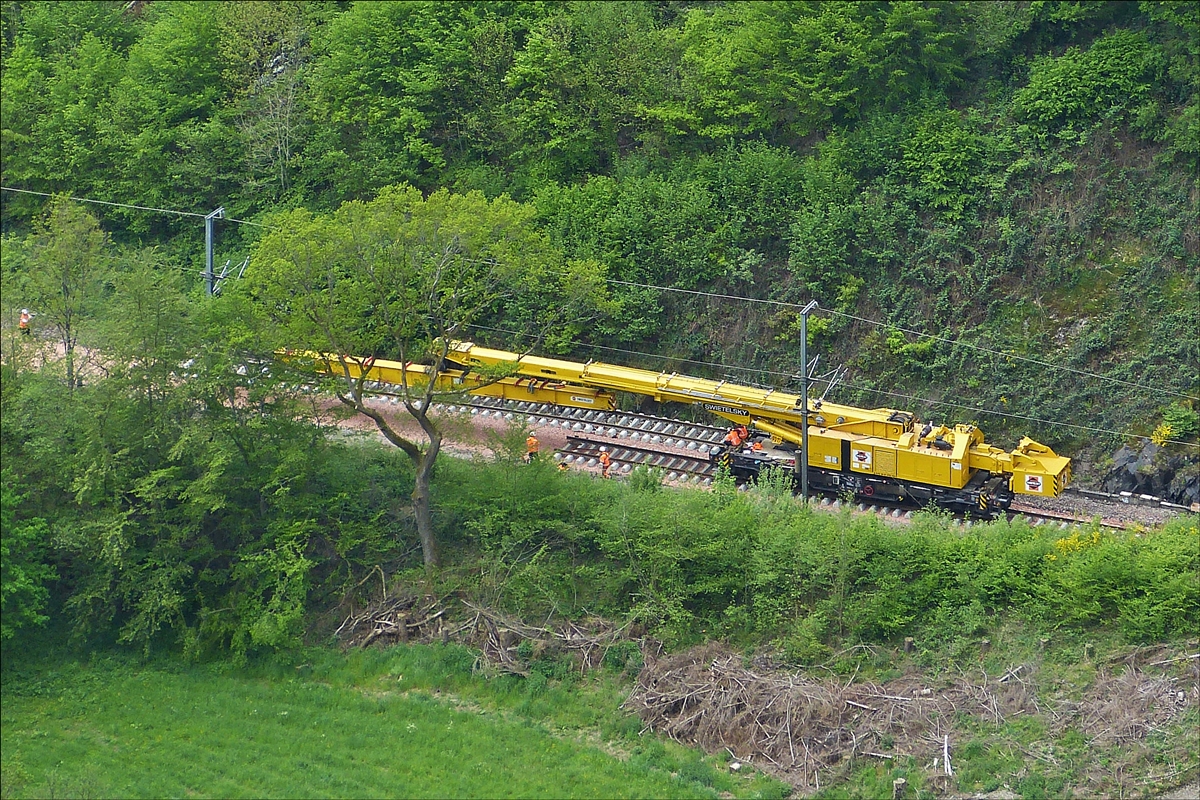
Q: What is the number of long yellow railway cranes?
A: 1